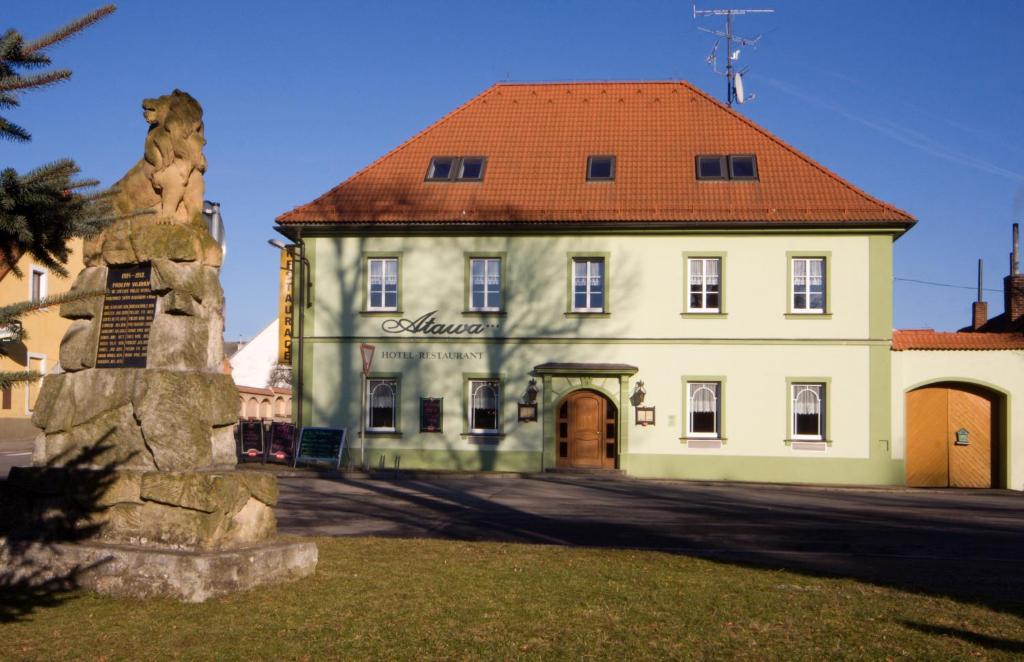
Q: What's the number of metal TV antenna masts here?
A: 1